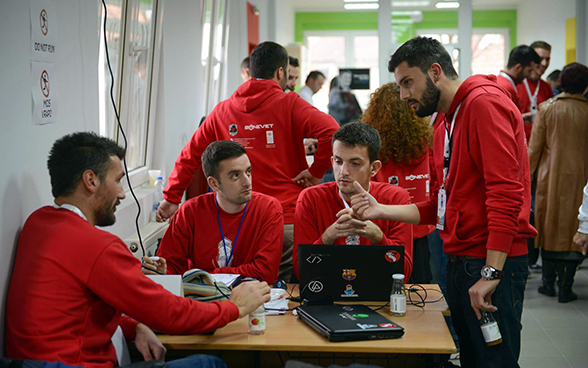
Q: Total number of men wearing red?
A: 7